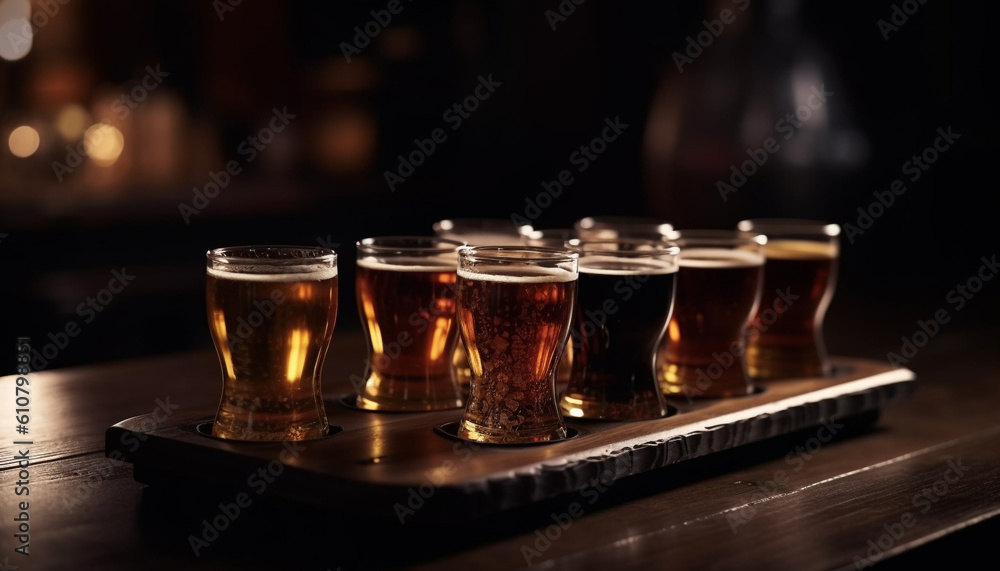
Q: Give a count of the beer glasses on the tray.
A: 9